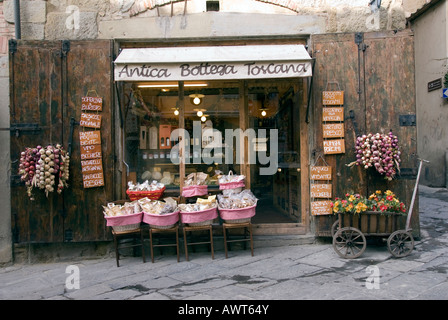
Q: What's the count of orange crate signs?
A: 13